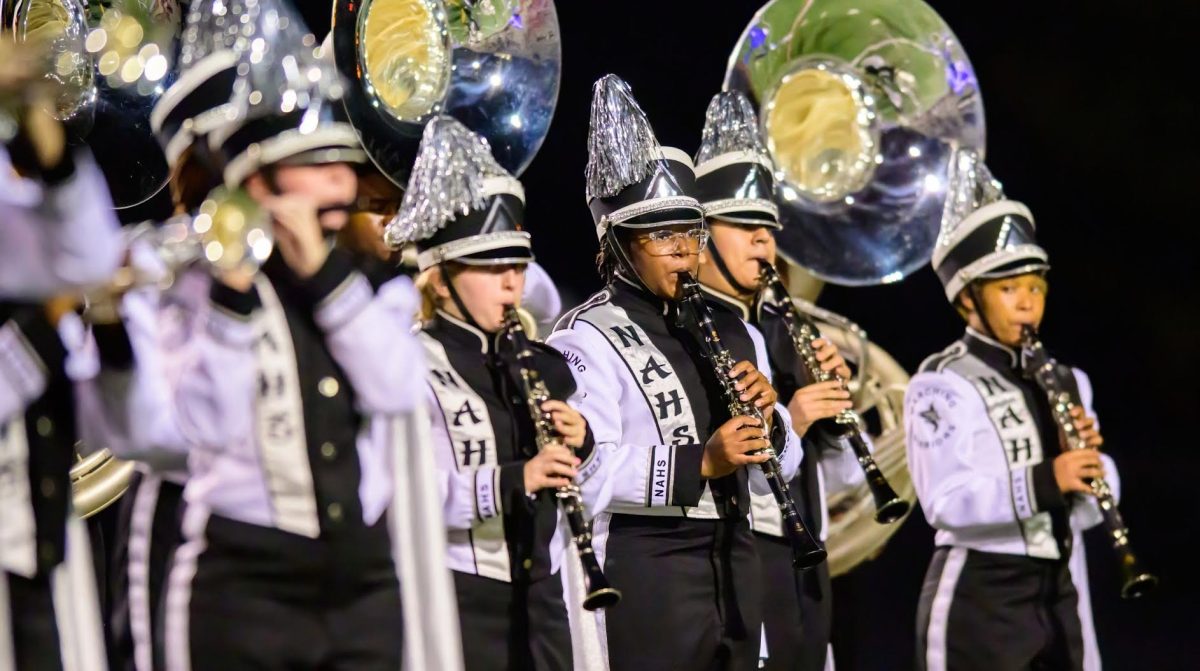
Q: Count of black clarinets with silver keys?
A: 4